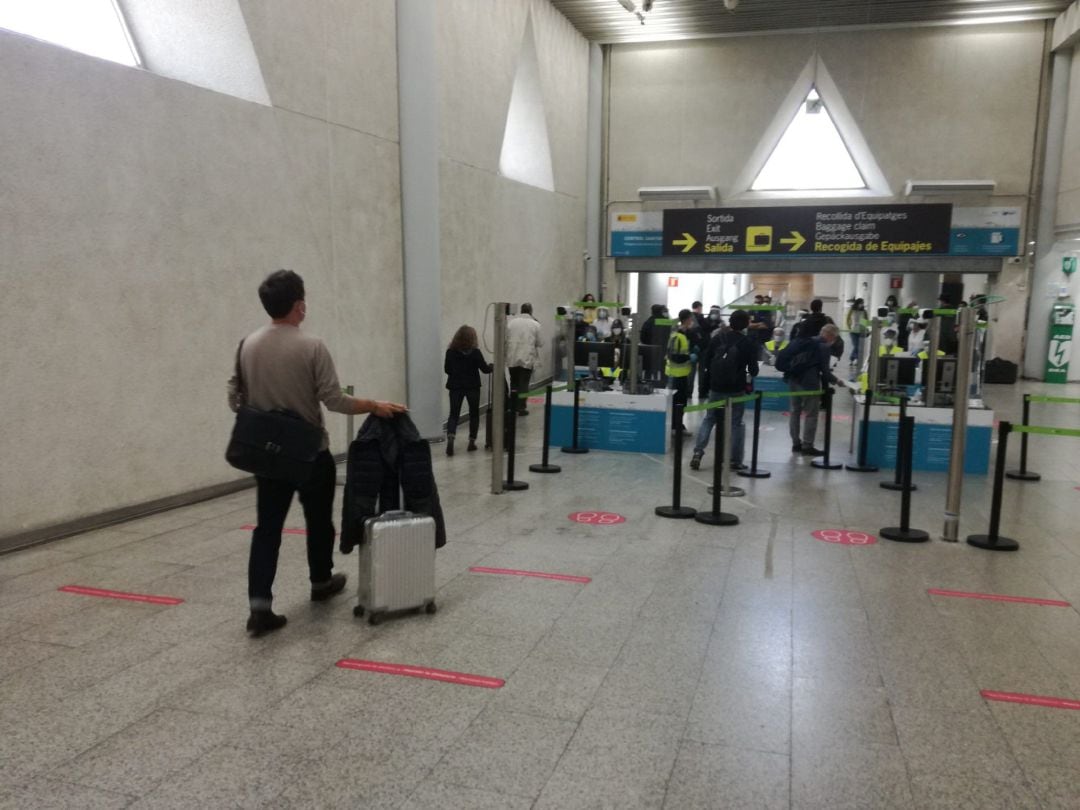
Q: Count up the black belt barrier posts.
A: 12